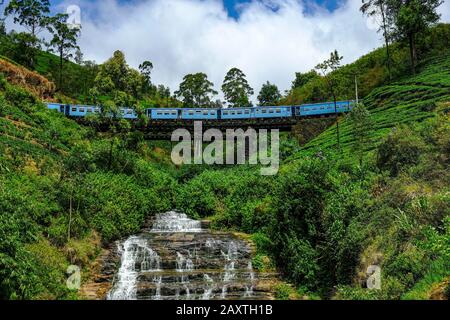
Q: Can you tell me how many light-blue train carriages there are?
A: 5